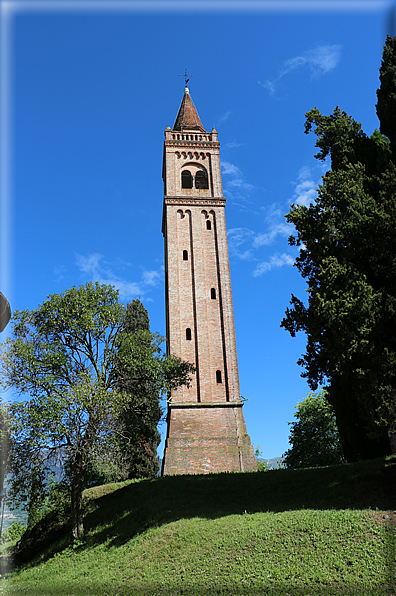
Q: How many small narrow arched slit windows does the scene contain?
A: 5